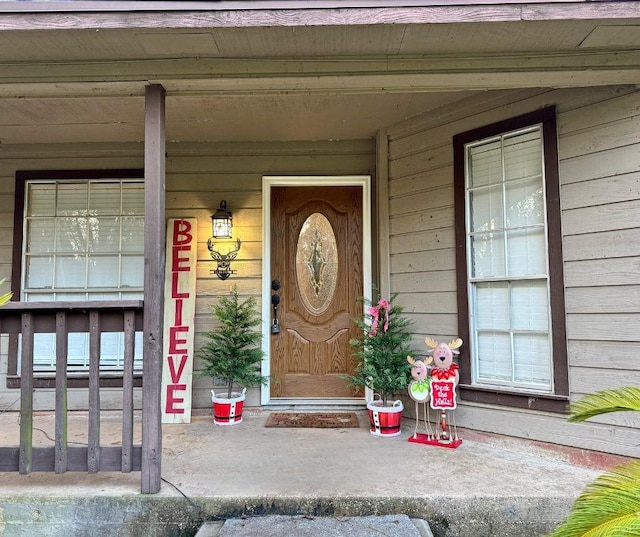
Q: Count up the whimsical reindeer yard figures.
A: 2